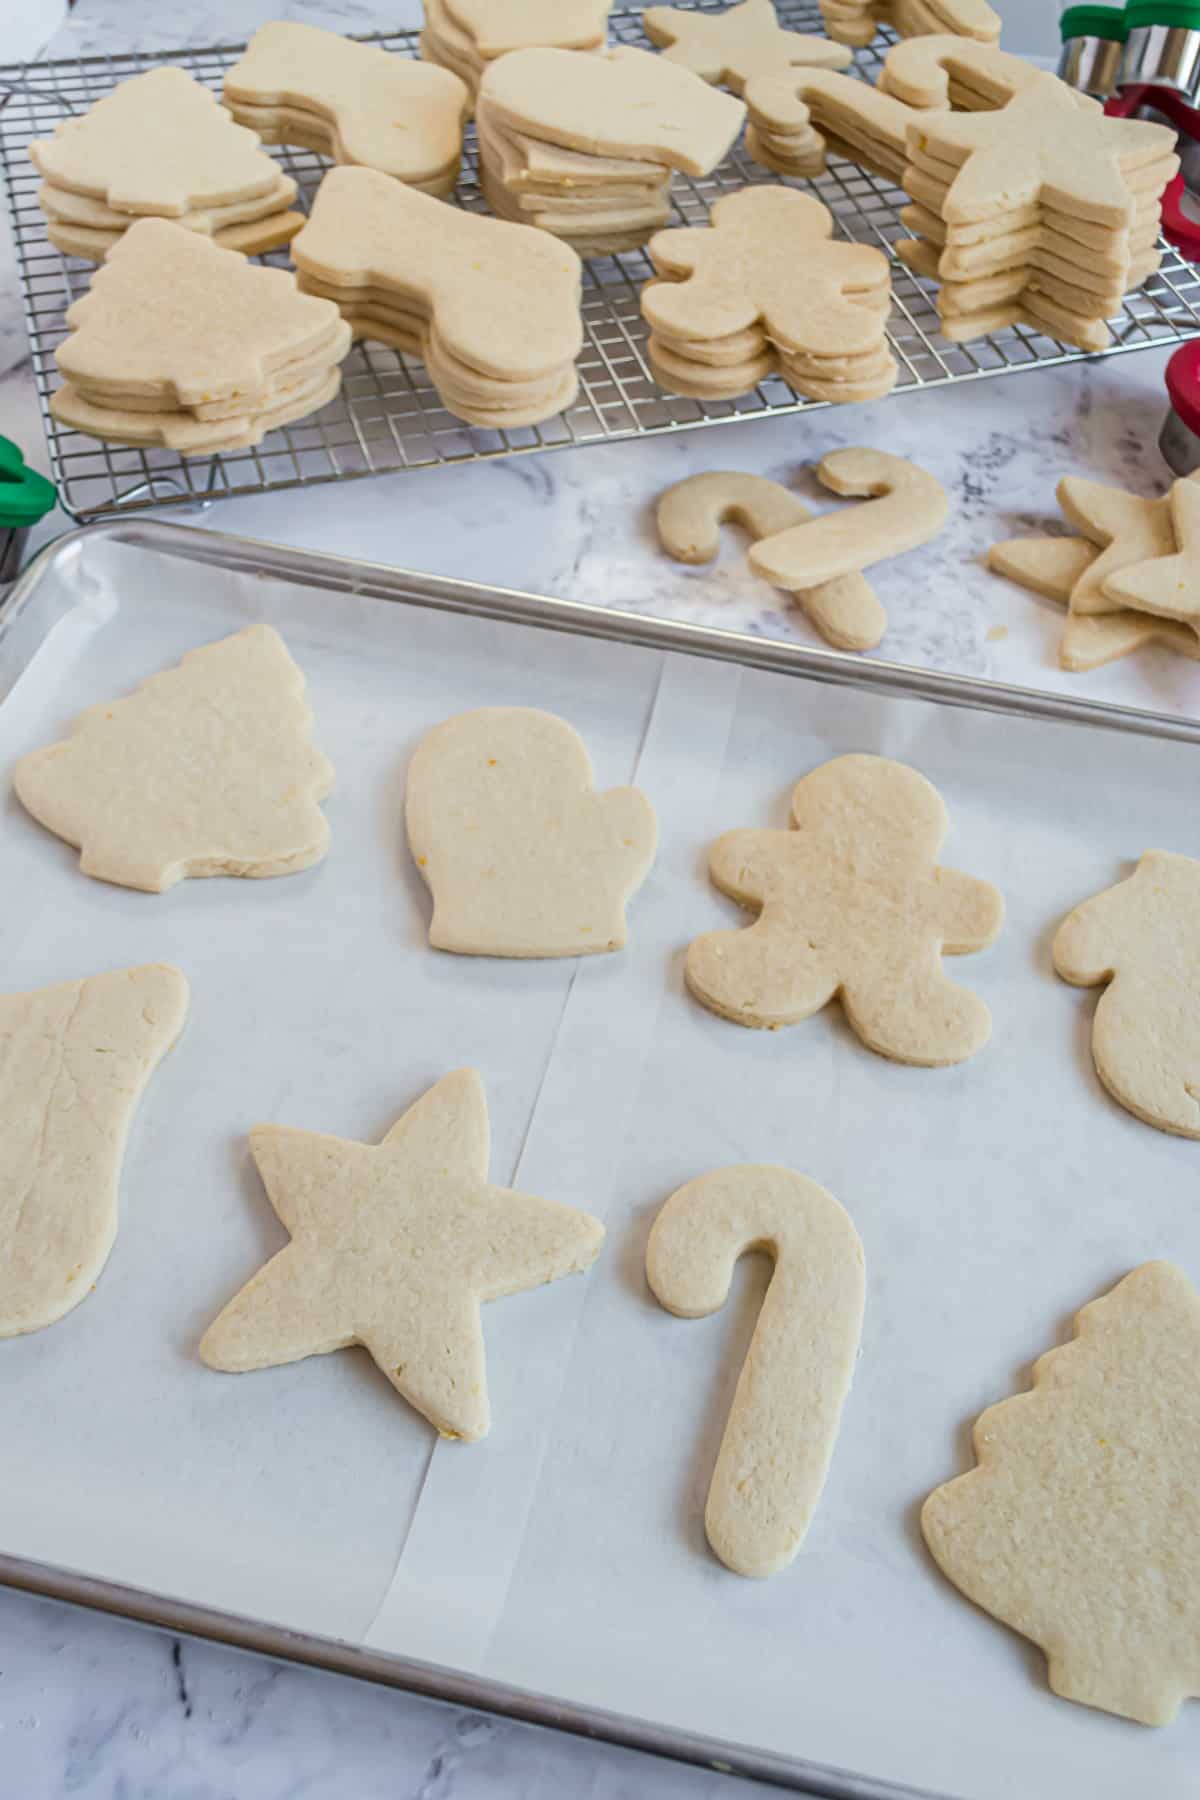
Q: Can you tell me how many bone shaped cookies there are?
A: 0